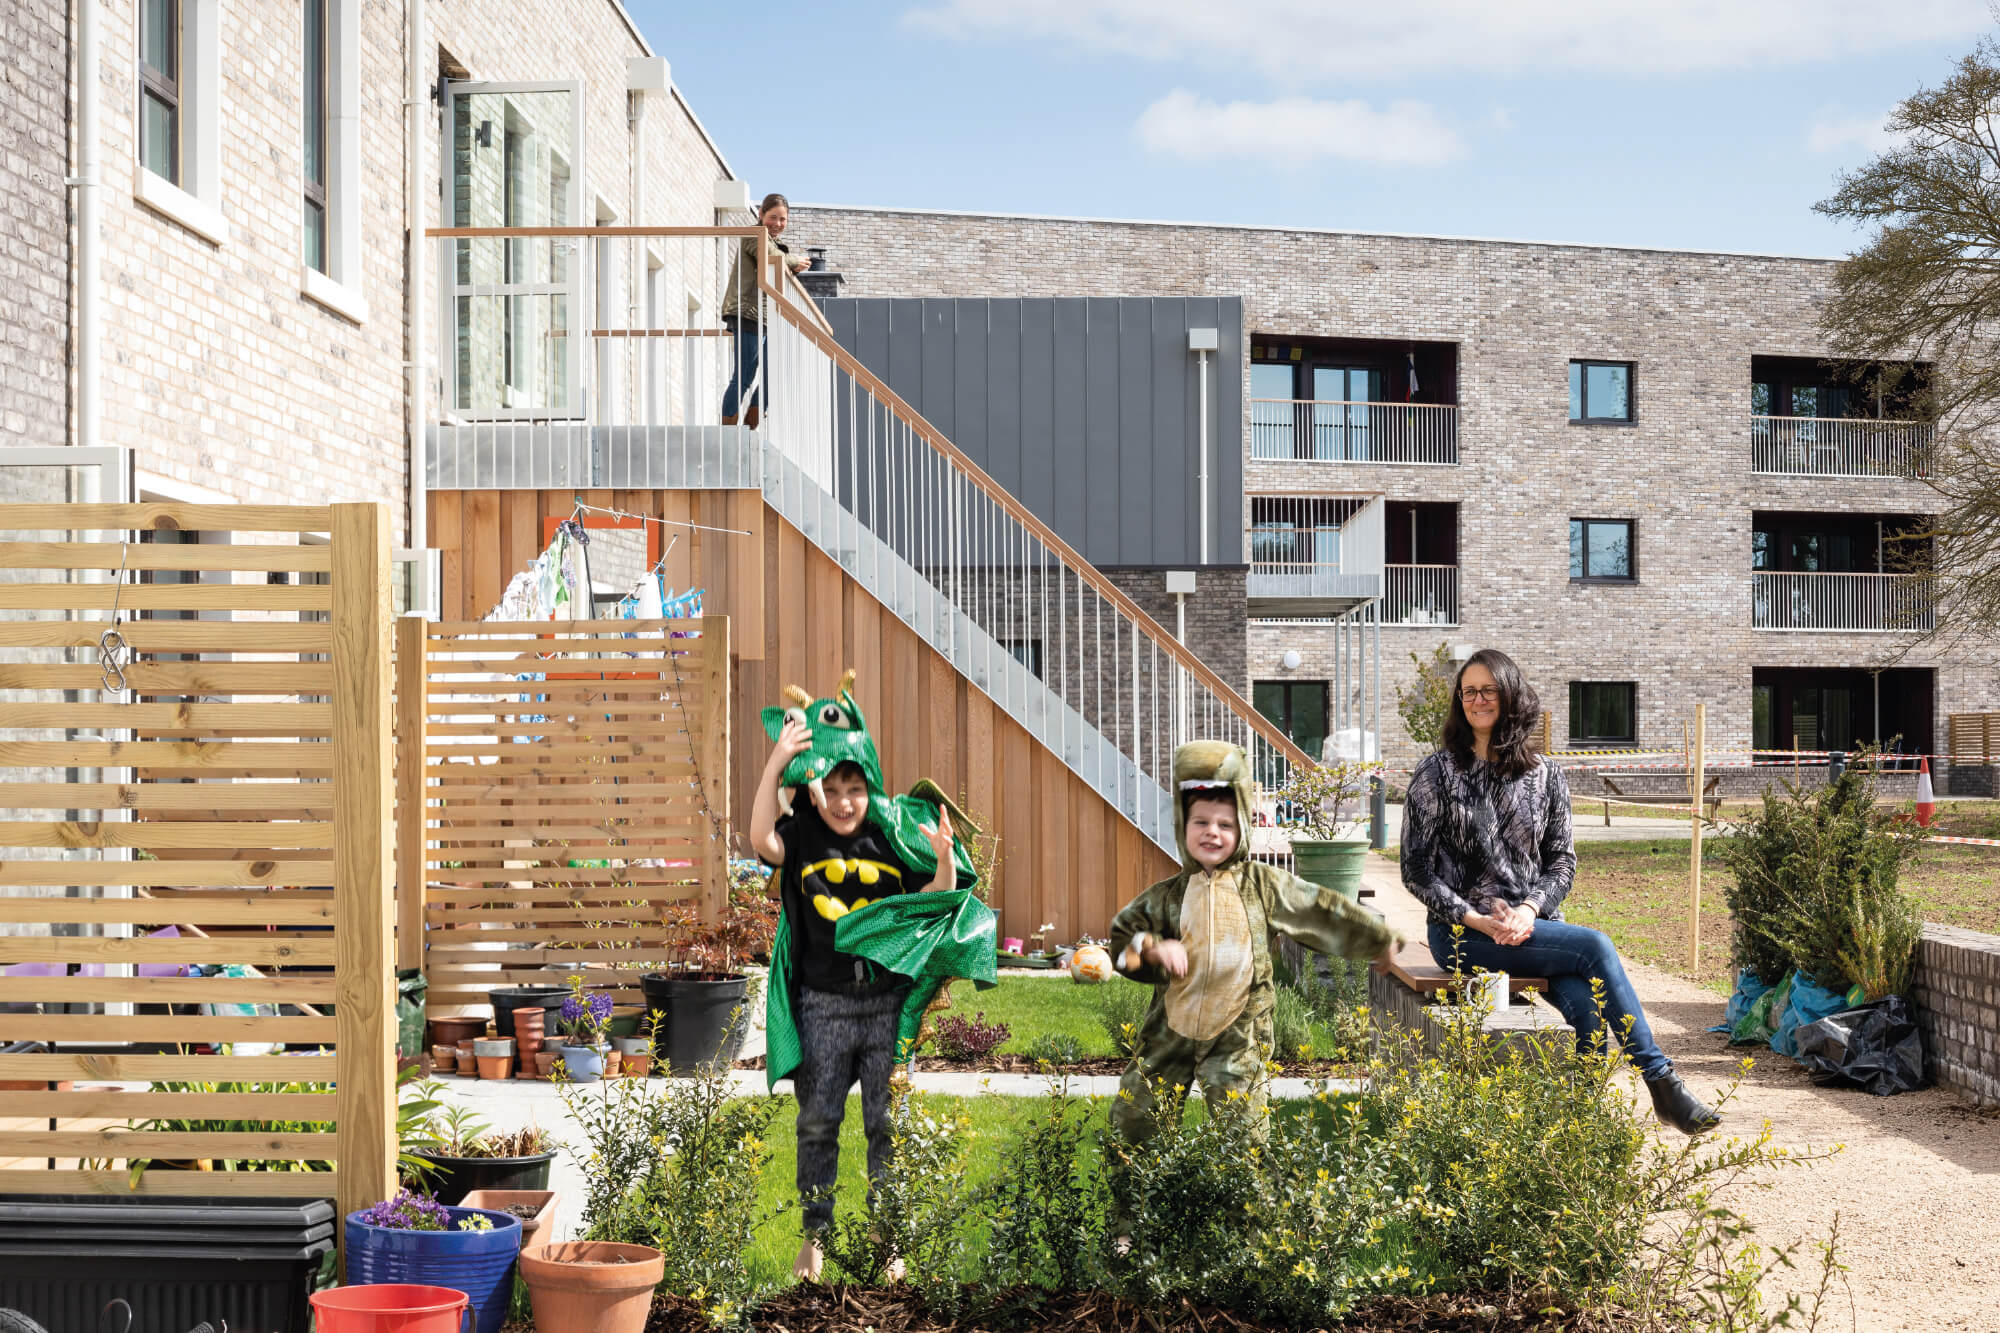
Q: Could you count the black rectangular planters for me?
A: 3